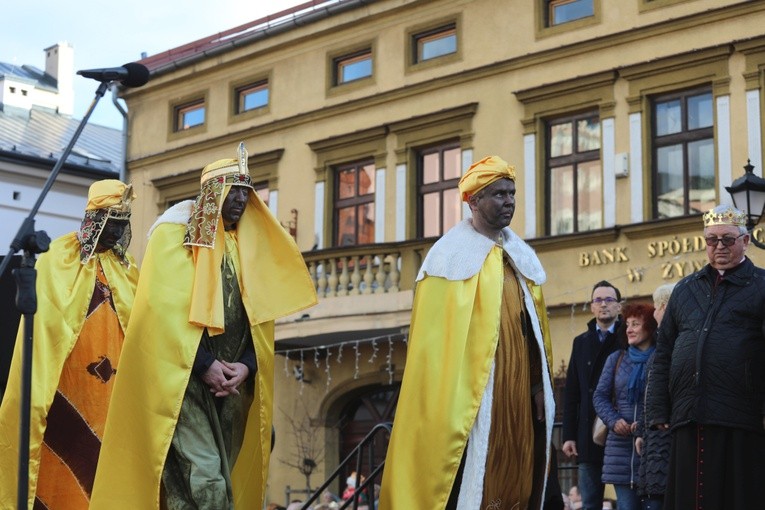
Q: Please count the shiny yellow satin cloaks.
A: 3